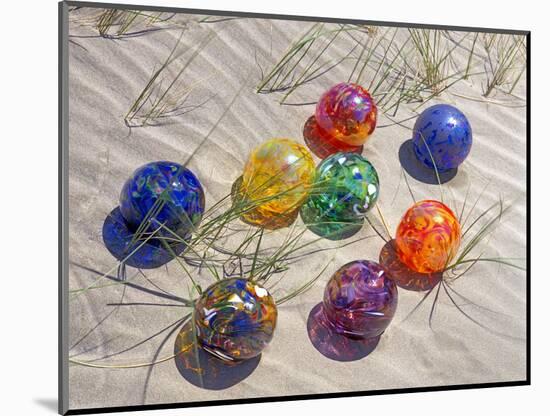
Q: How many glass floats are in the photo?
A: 8